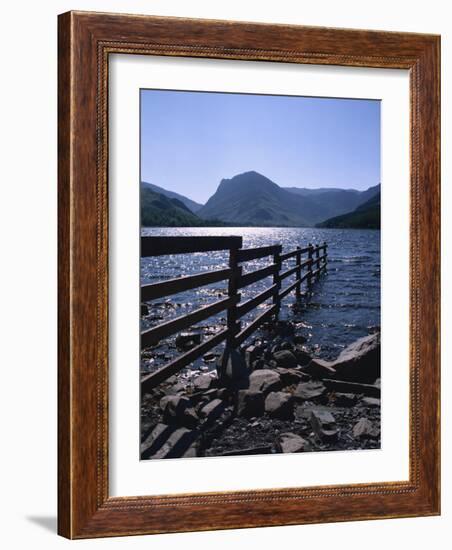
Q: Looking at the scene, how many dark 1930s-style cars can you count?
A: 0